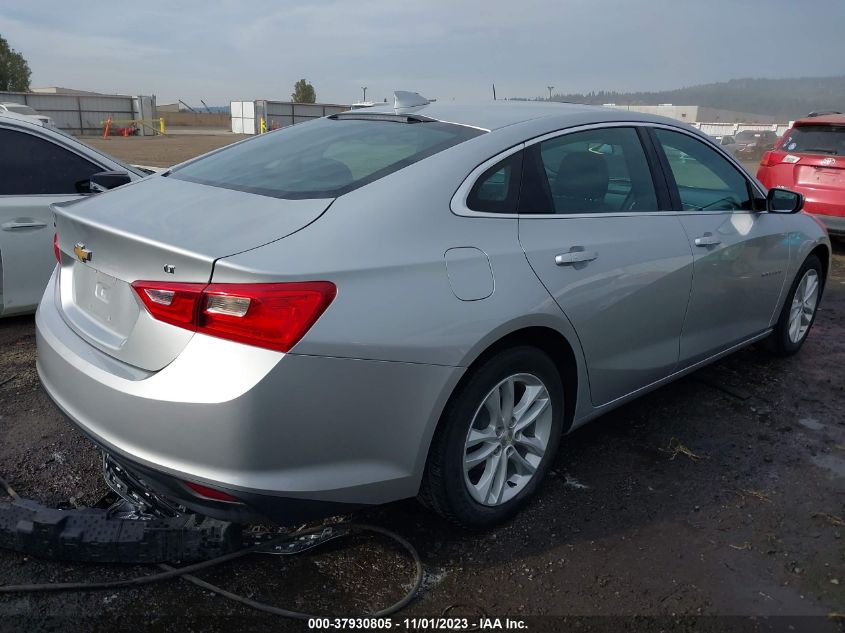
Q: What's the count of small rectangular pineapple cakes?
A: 0